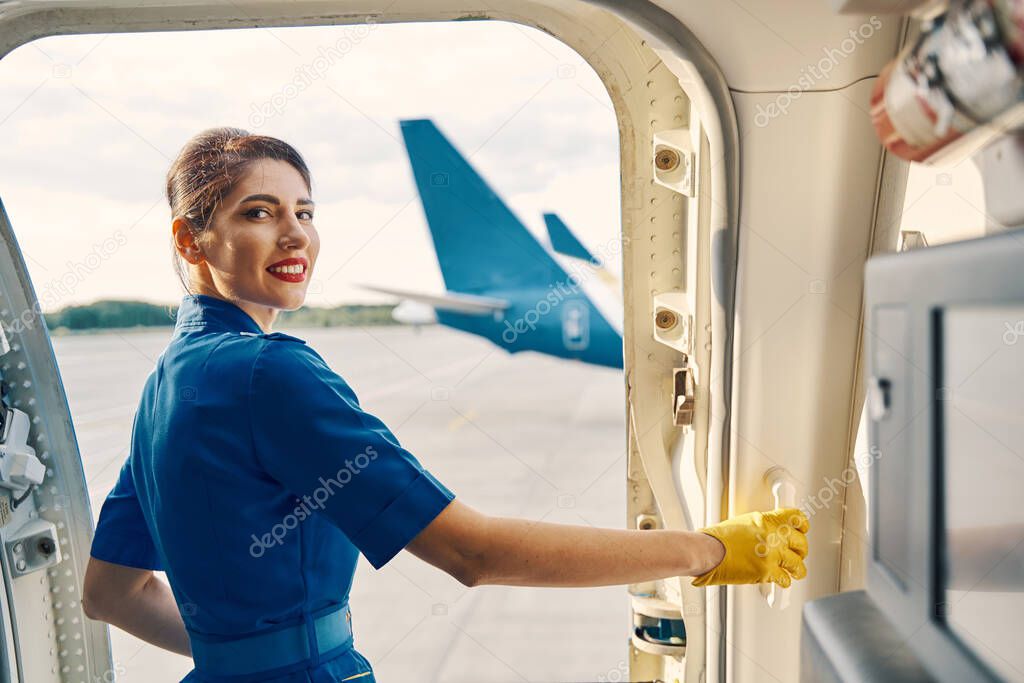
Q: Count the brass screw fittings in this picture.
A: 2